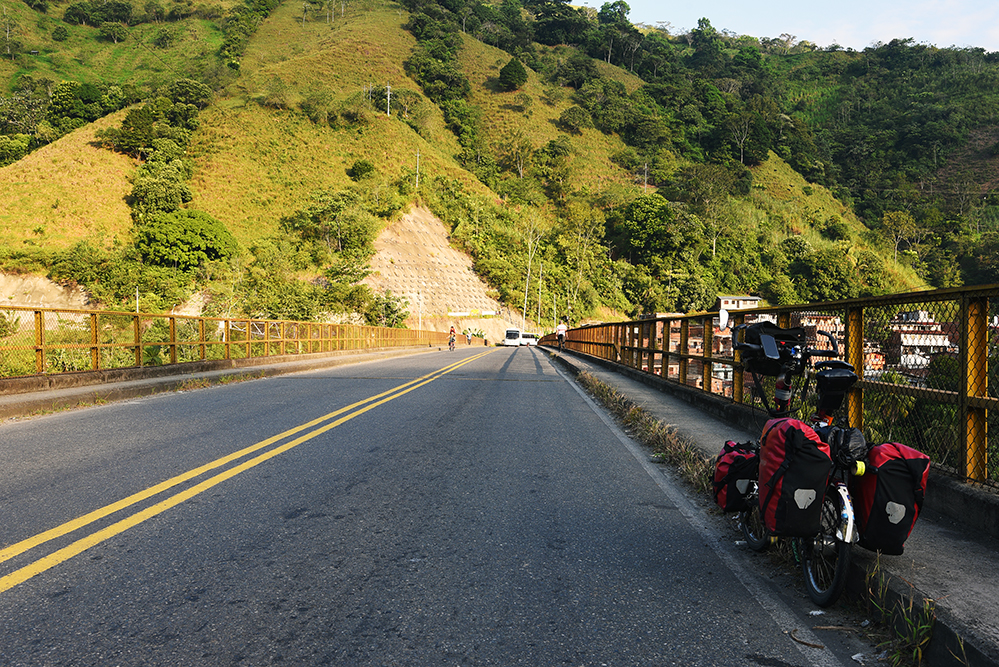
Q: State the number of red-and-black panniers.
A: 3